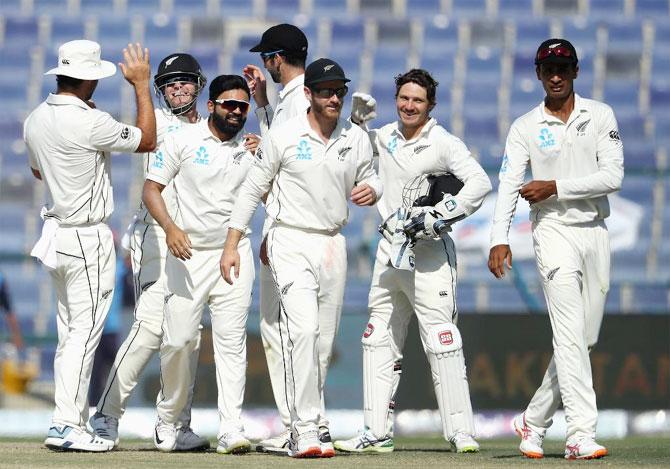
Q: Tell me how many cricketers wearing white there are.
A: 7